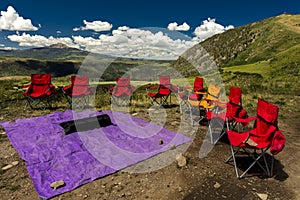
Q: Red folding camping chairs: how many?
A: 7